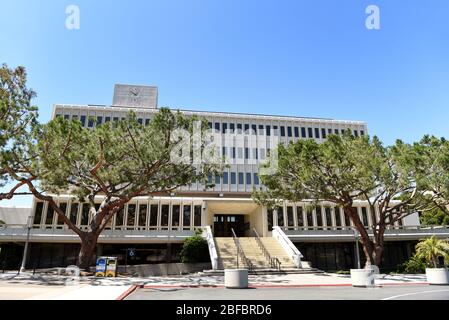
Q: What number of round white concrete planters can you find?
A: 3